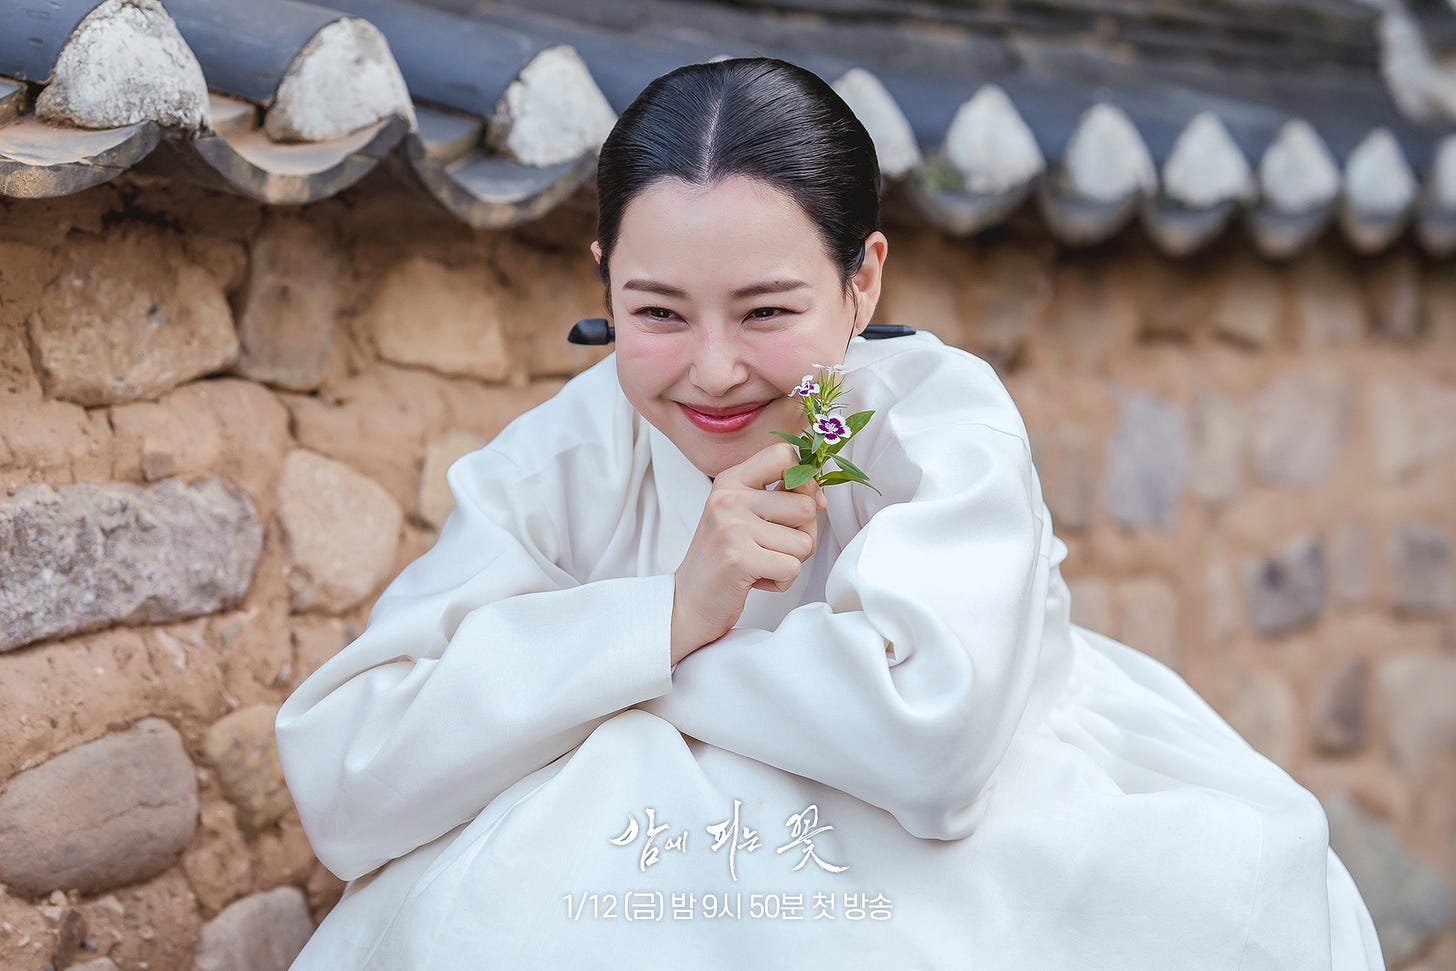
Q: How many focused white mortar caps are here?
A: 3